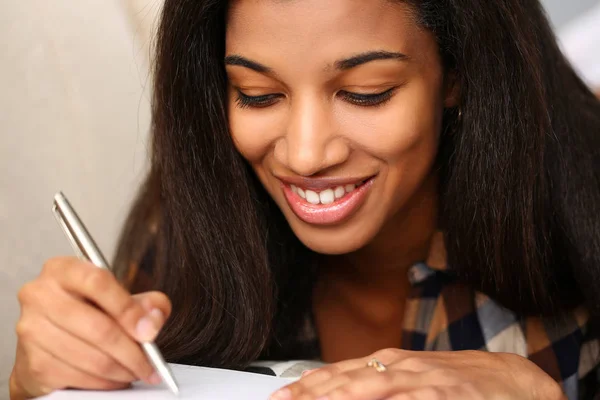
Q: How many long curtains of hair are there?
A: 2